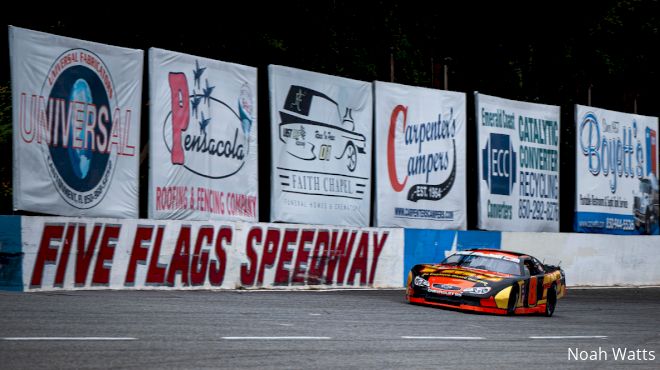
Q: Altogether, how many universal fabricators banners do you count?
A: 1